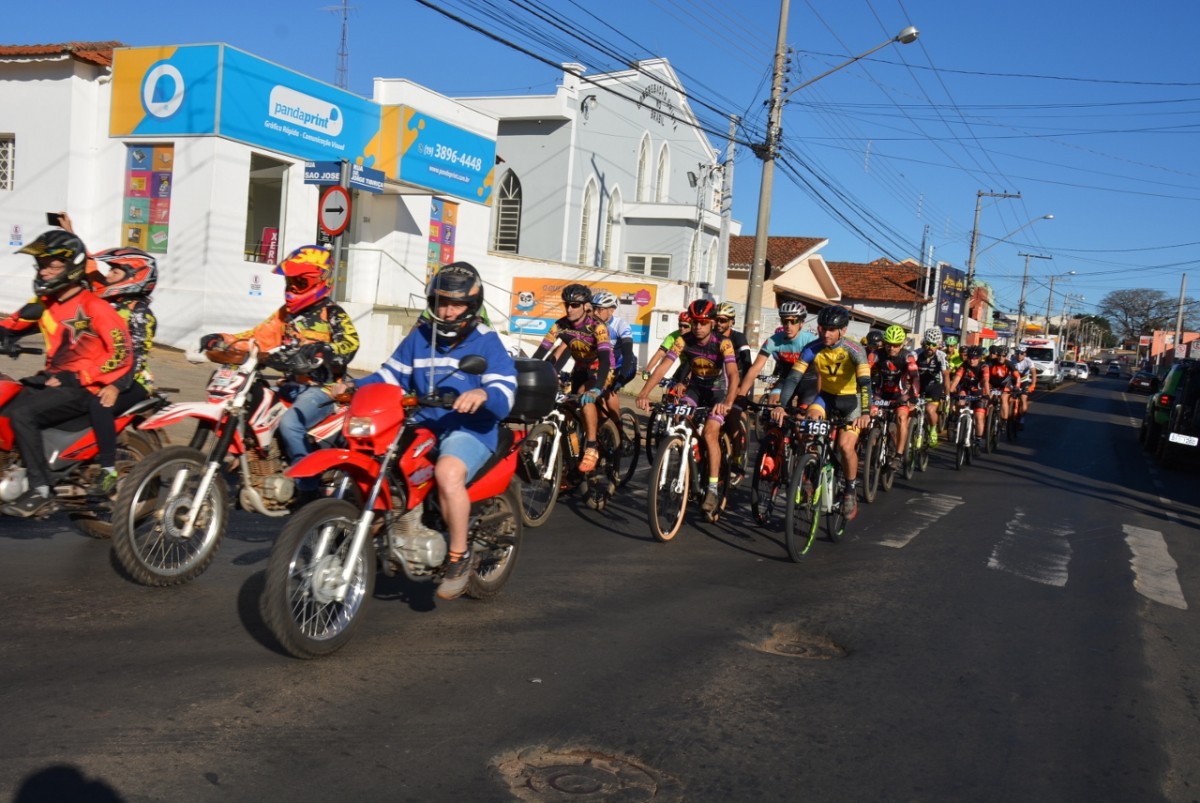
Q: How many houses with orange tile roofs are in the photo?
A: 3